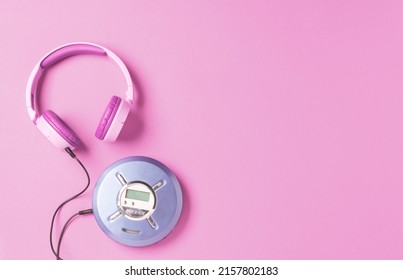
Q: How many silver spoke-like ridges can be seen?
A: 4